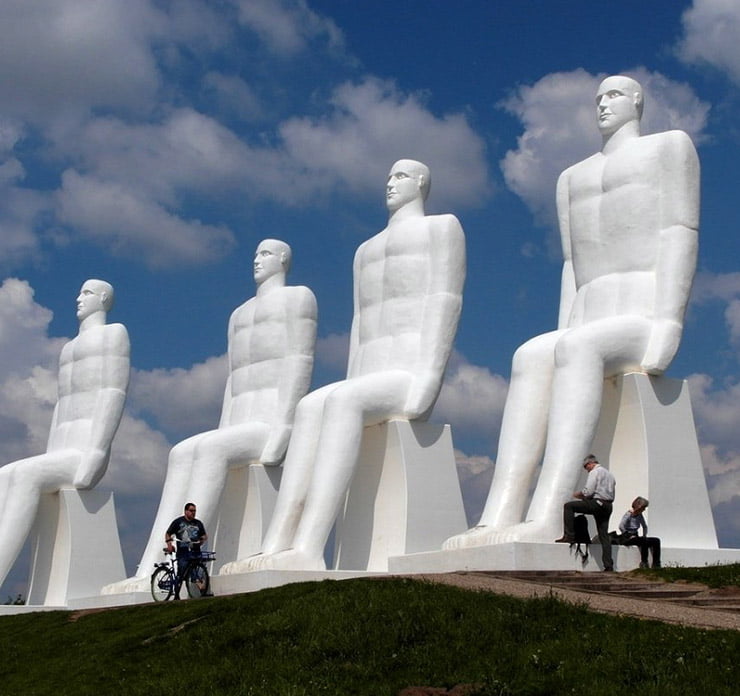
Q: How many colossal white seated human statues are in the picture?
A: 4